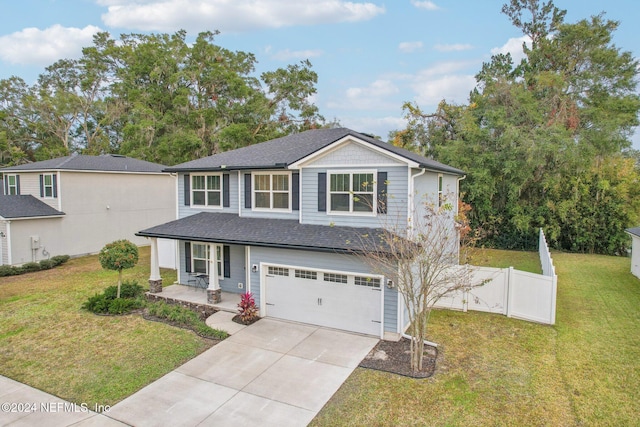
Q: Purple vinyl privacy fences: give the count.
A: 0